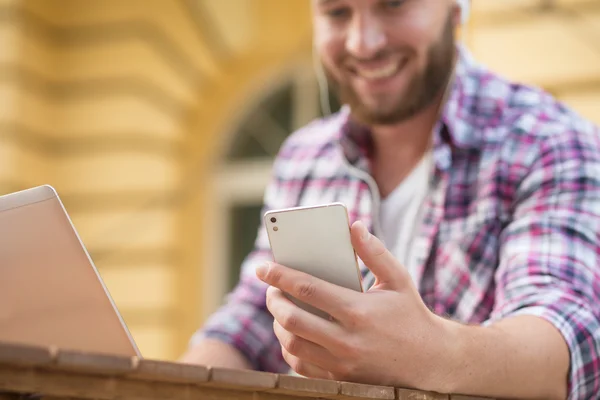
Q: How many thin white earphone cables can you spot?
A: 2